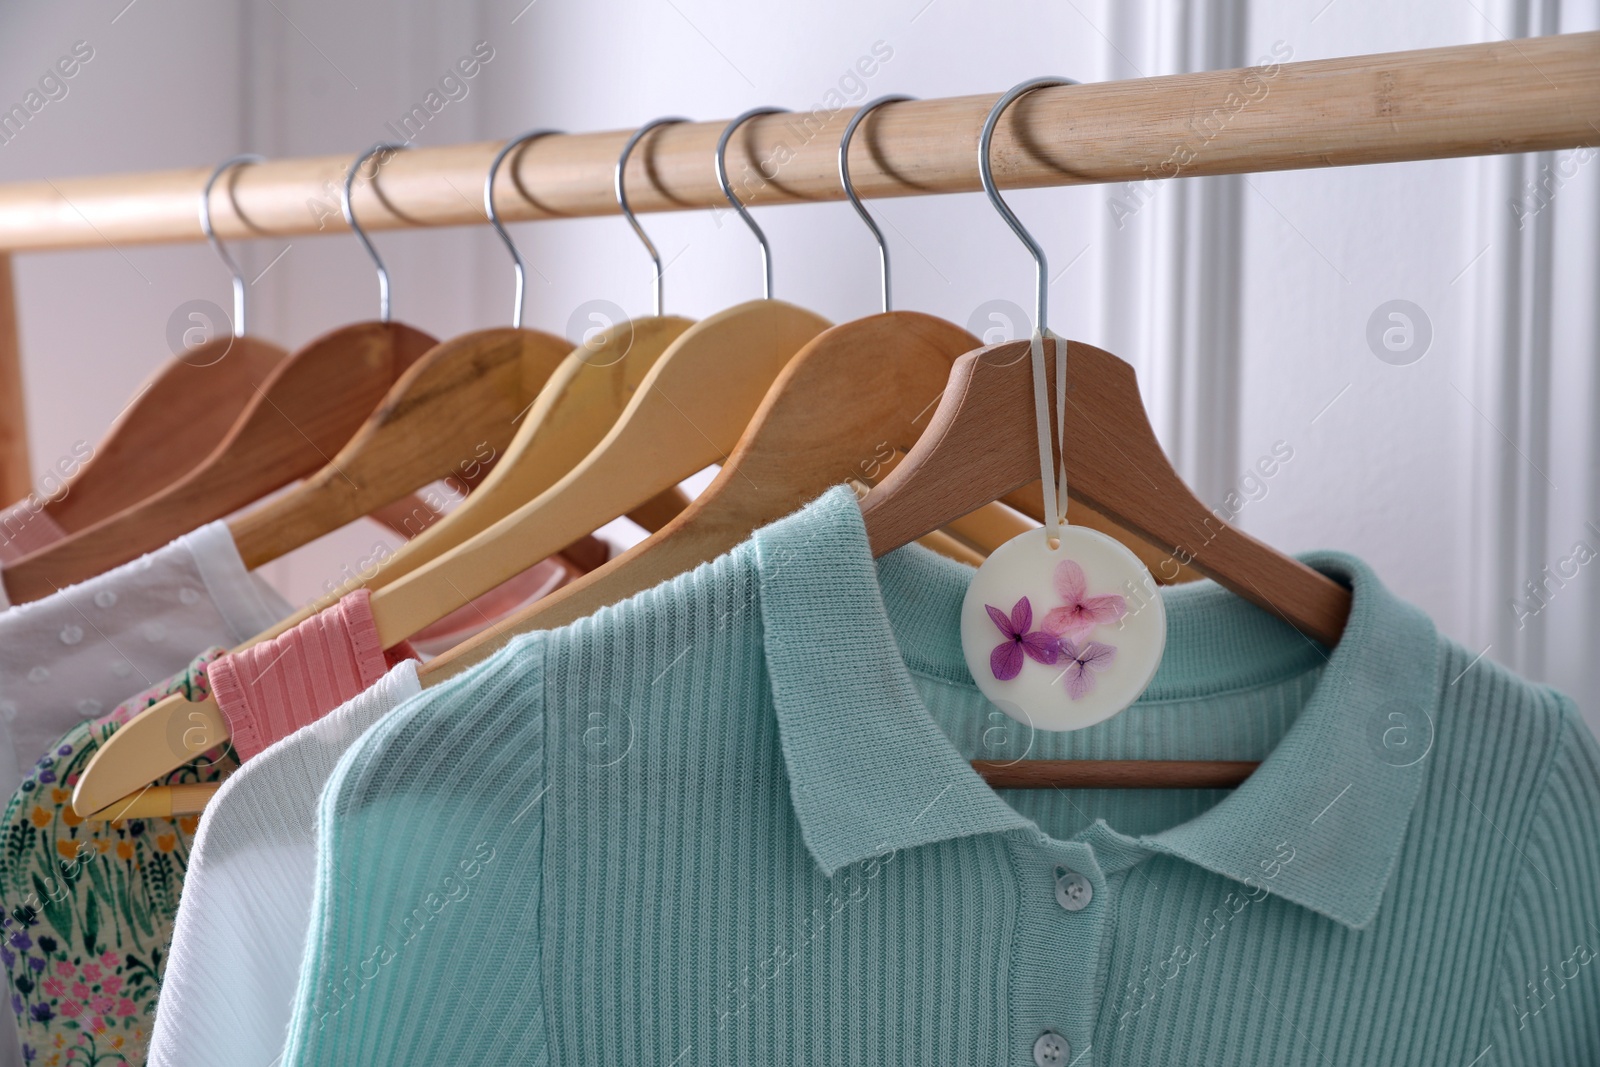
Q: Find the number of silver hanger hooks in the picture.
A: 7